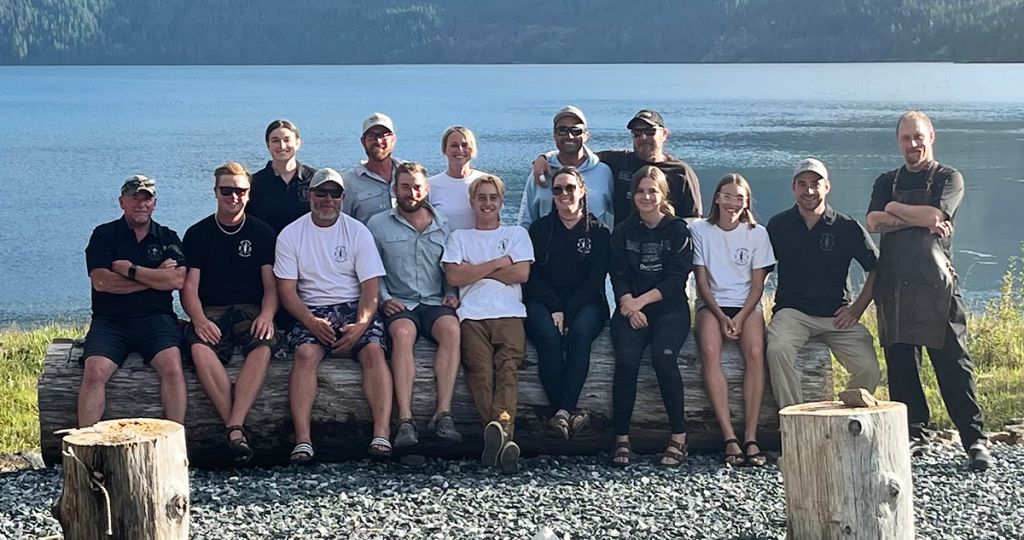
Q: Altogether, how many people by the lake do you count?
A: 15